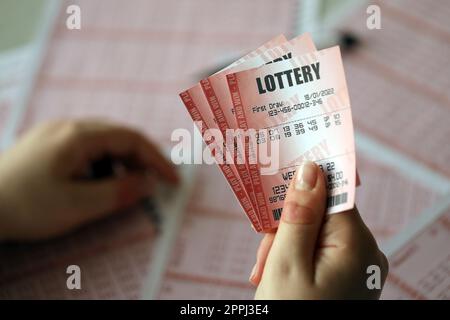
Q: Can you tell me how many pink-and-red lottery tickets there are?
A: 3